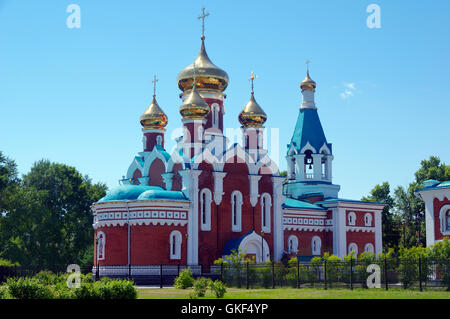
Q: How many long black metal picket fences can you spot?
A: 1